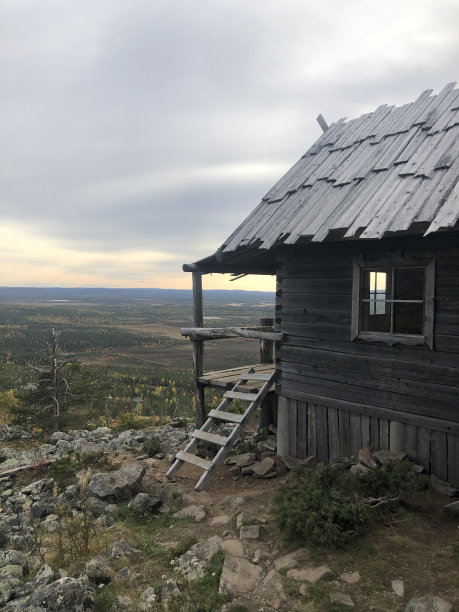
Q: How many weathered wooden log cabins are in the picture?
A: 1